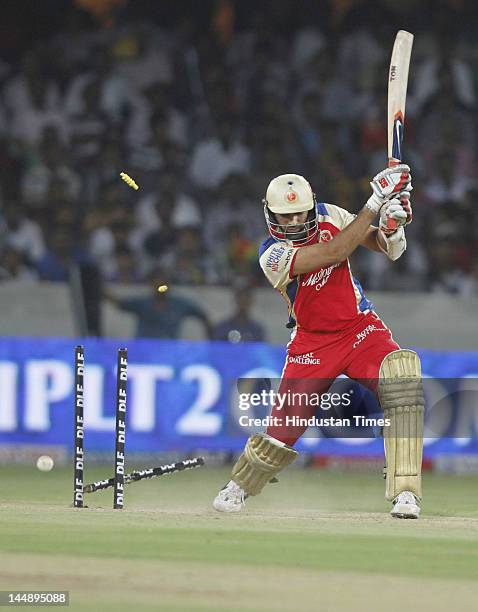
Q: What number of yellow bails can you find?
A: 2